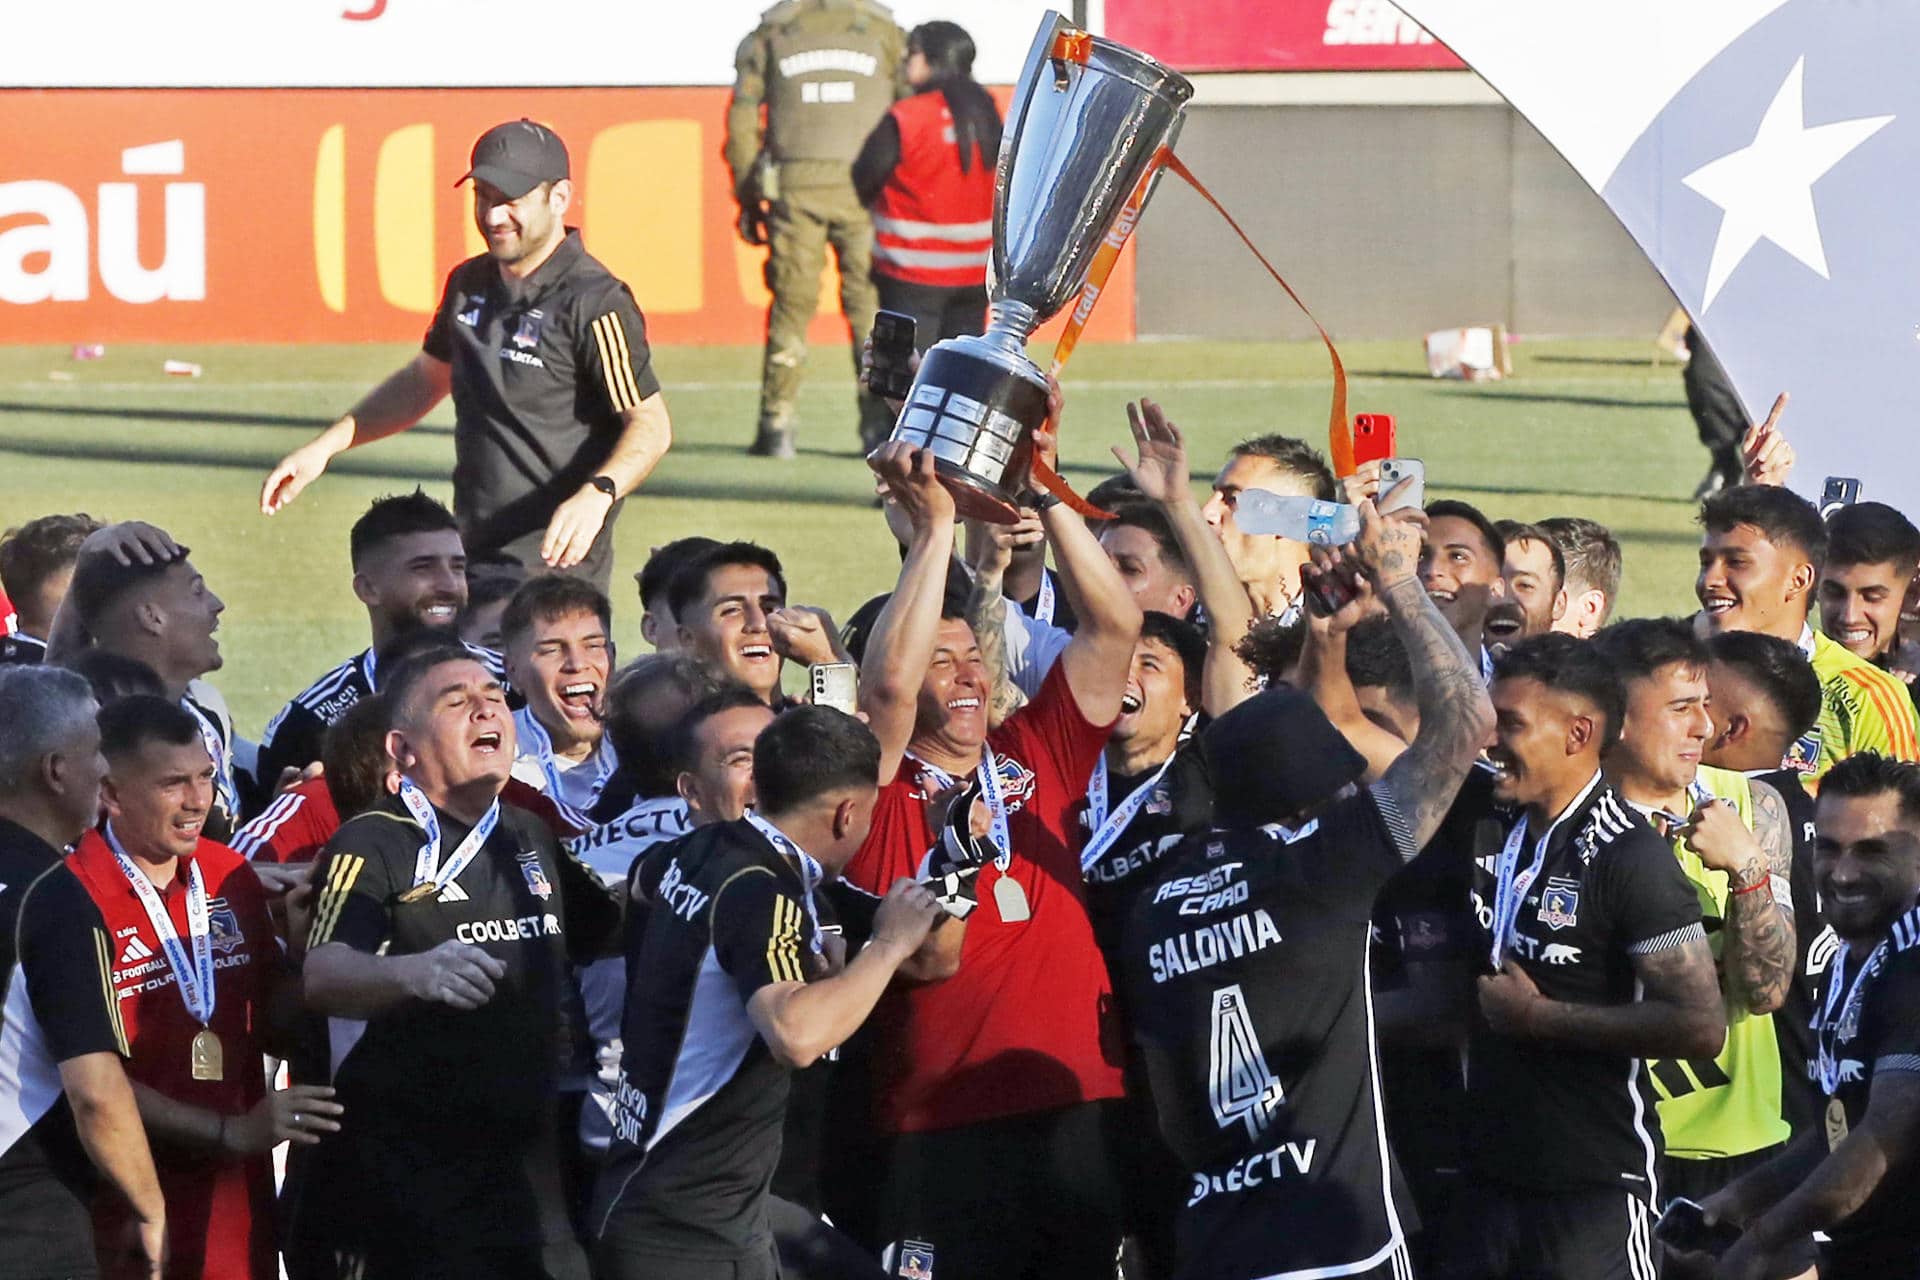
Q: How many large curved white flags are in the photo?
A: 1